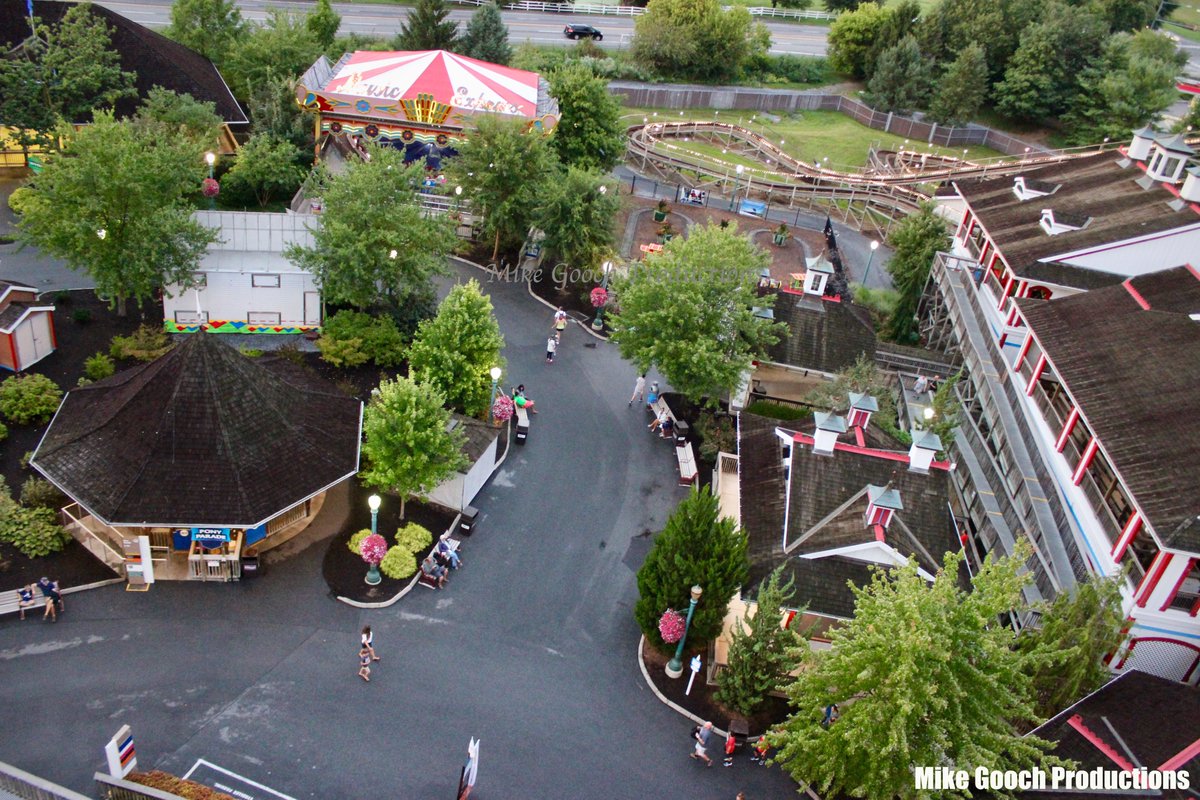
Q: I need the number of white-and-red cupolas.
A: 2